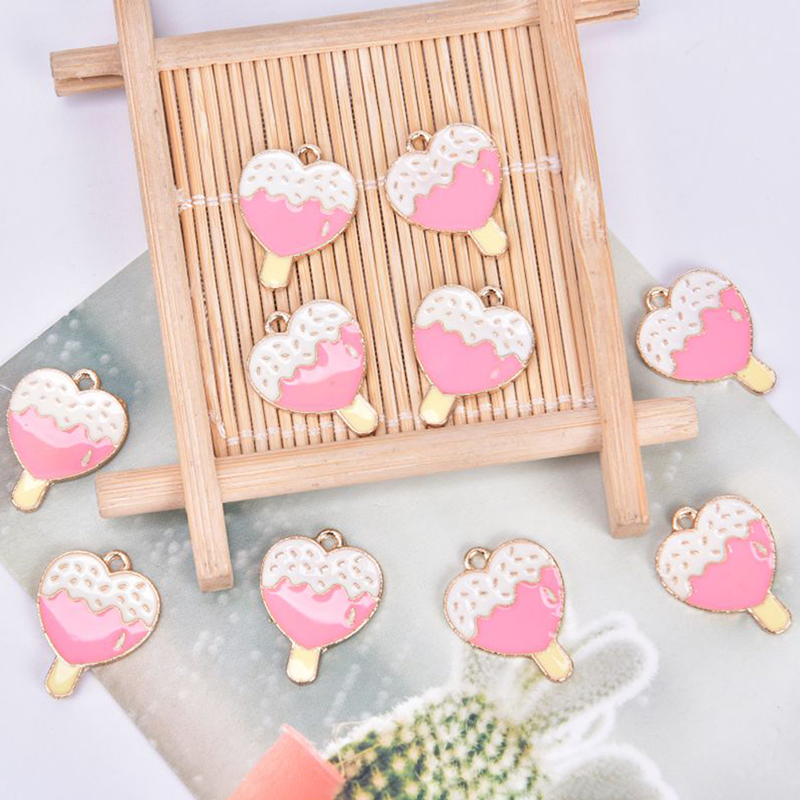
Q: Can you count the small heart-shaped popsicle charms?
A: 10